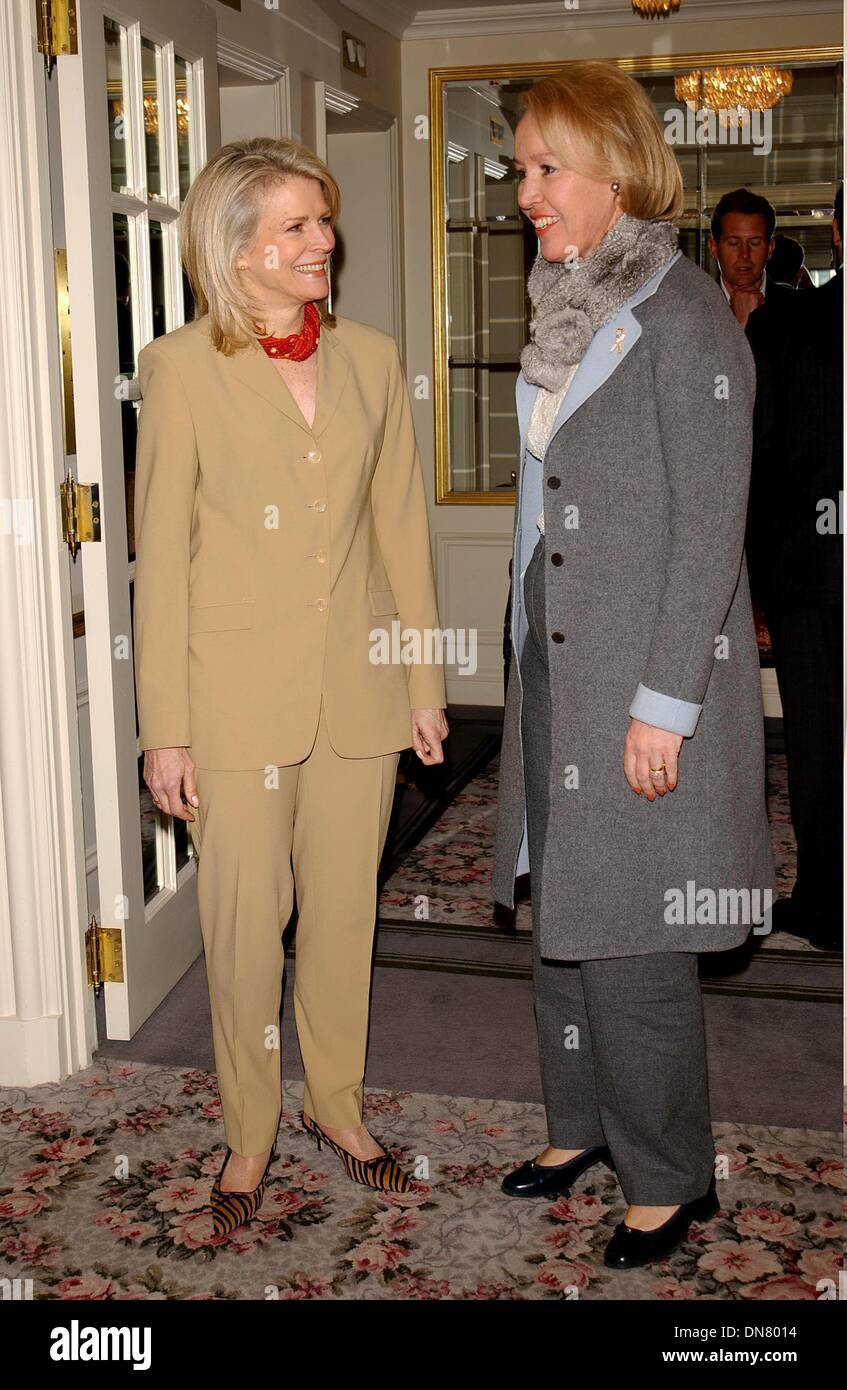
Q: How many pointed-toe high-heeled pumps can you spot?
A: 2